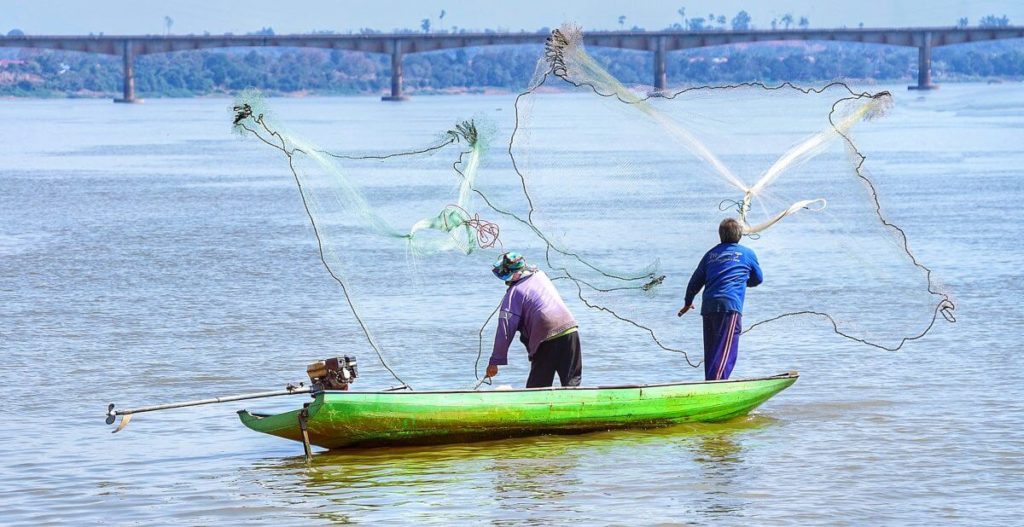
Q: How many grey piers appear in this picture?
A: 4